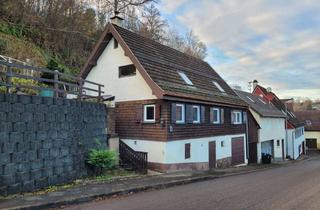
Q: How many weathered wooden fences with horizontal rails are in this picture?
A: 1